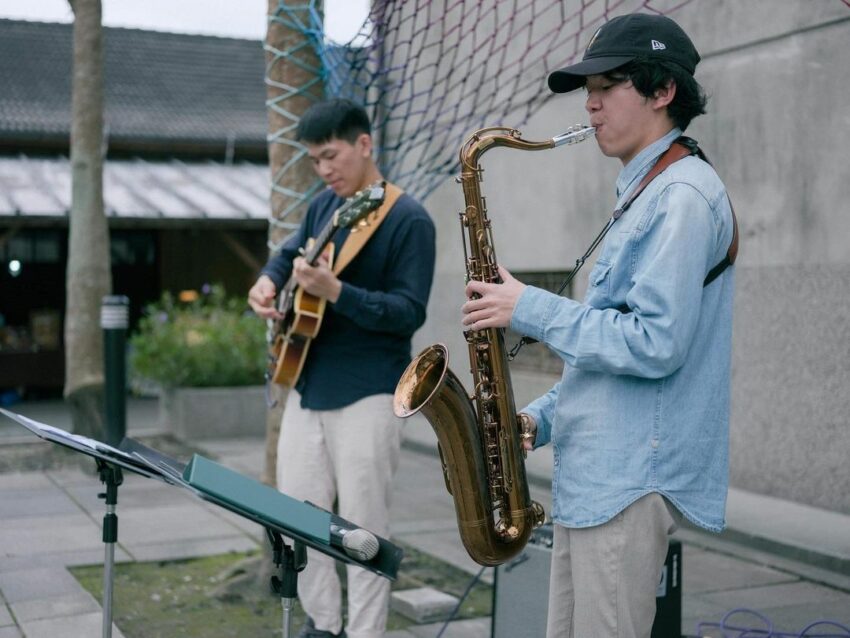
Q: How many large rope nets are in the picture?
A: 1